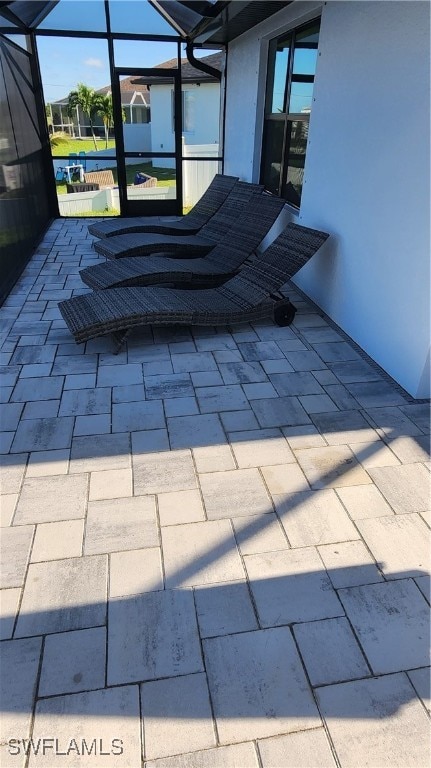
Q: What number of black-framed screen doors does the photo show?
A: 1